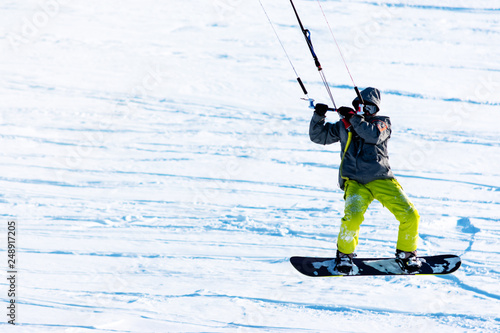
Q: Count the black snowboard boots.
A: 2